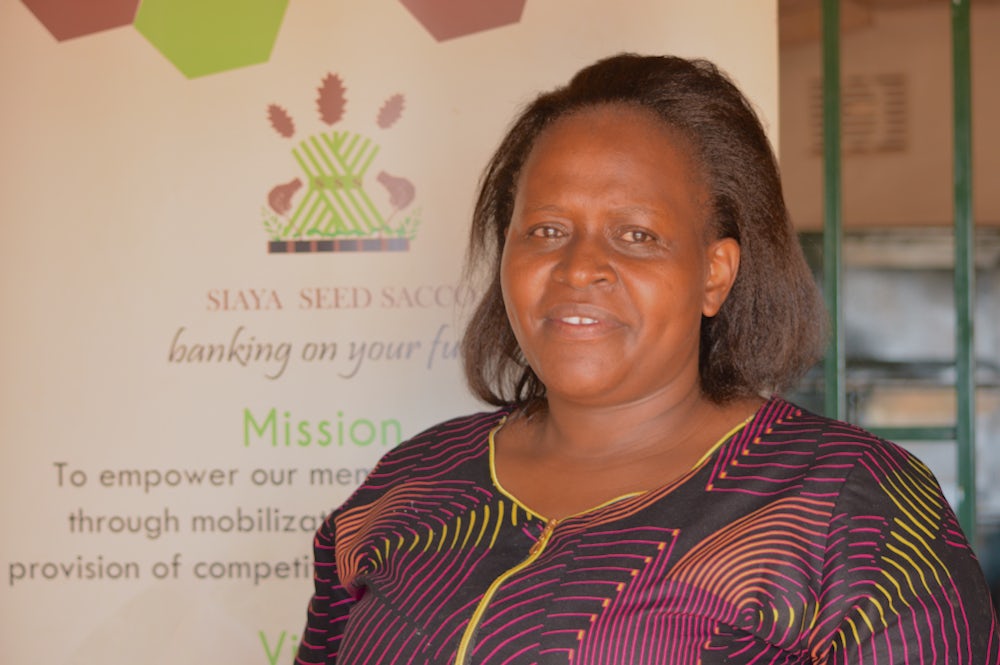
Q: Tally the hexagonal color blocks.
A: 3